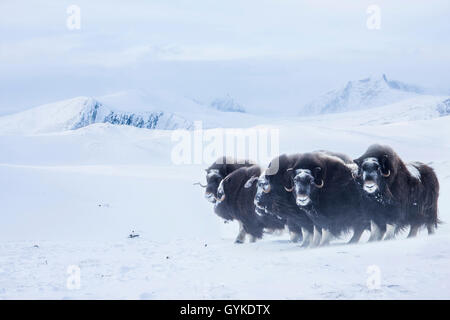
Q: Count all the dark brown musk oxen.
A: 5